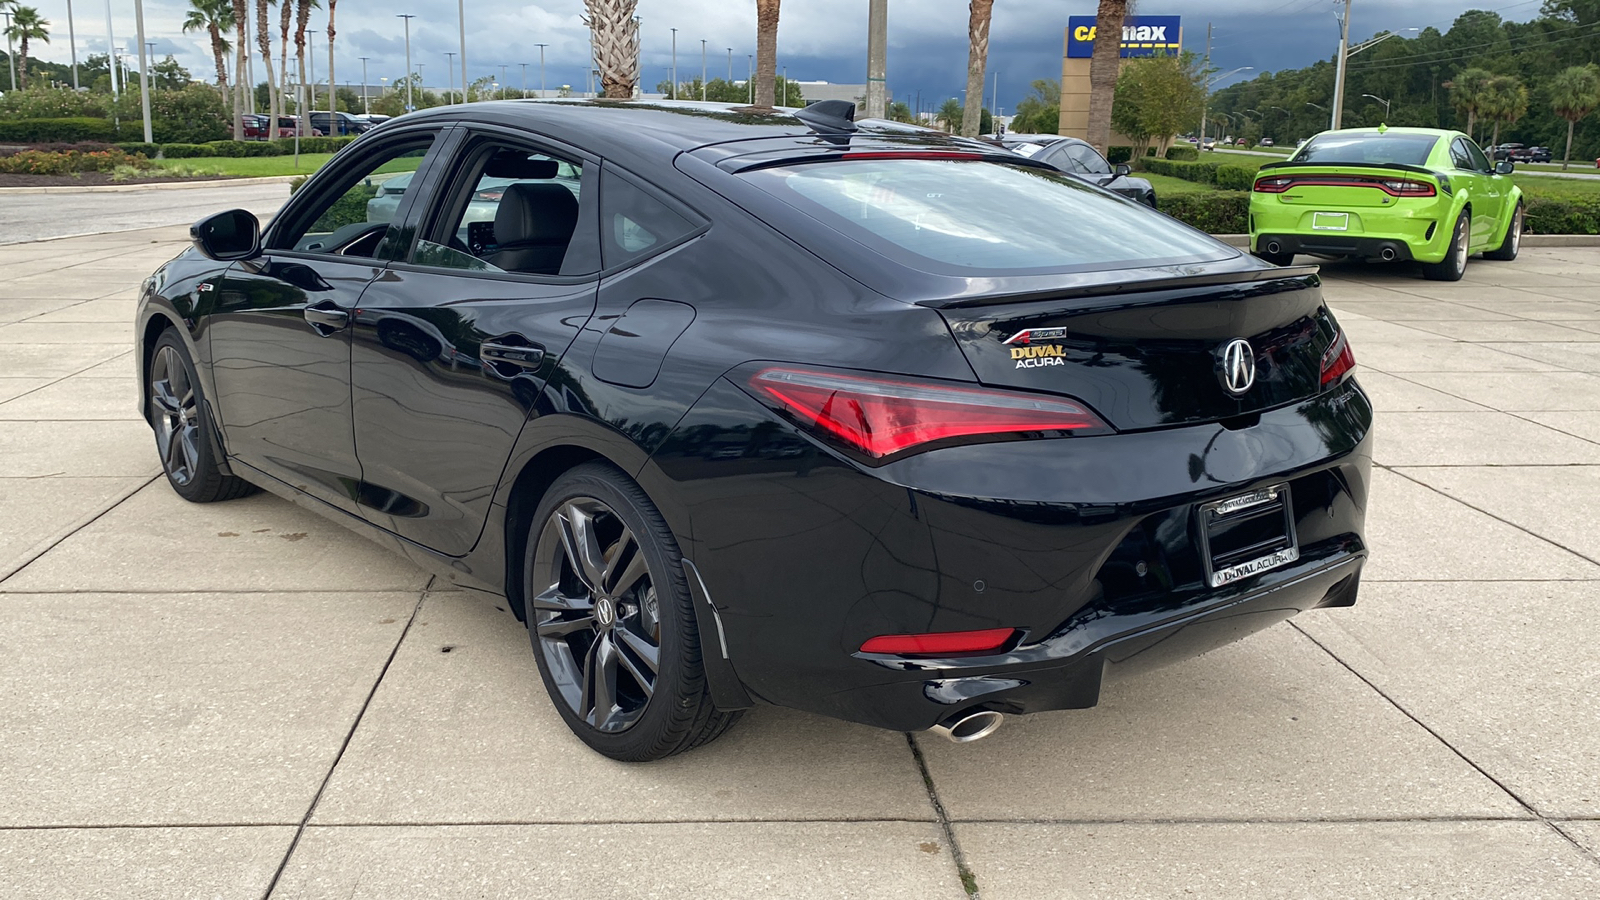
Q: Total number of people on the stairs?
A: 0